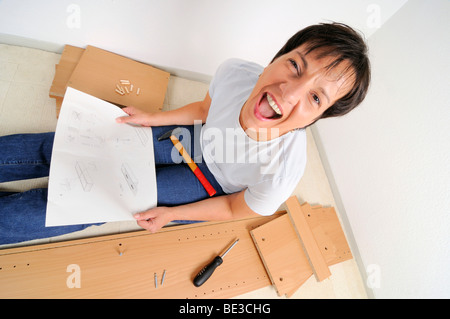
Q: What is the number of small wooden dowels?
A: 8